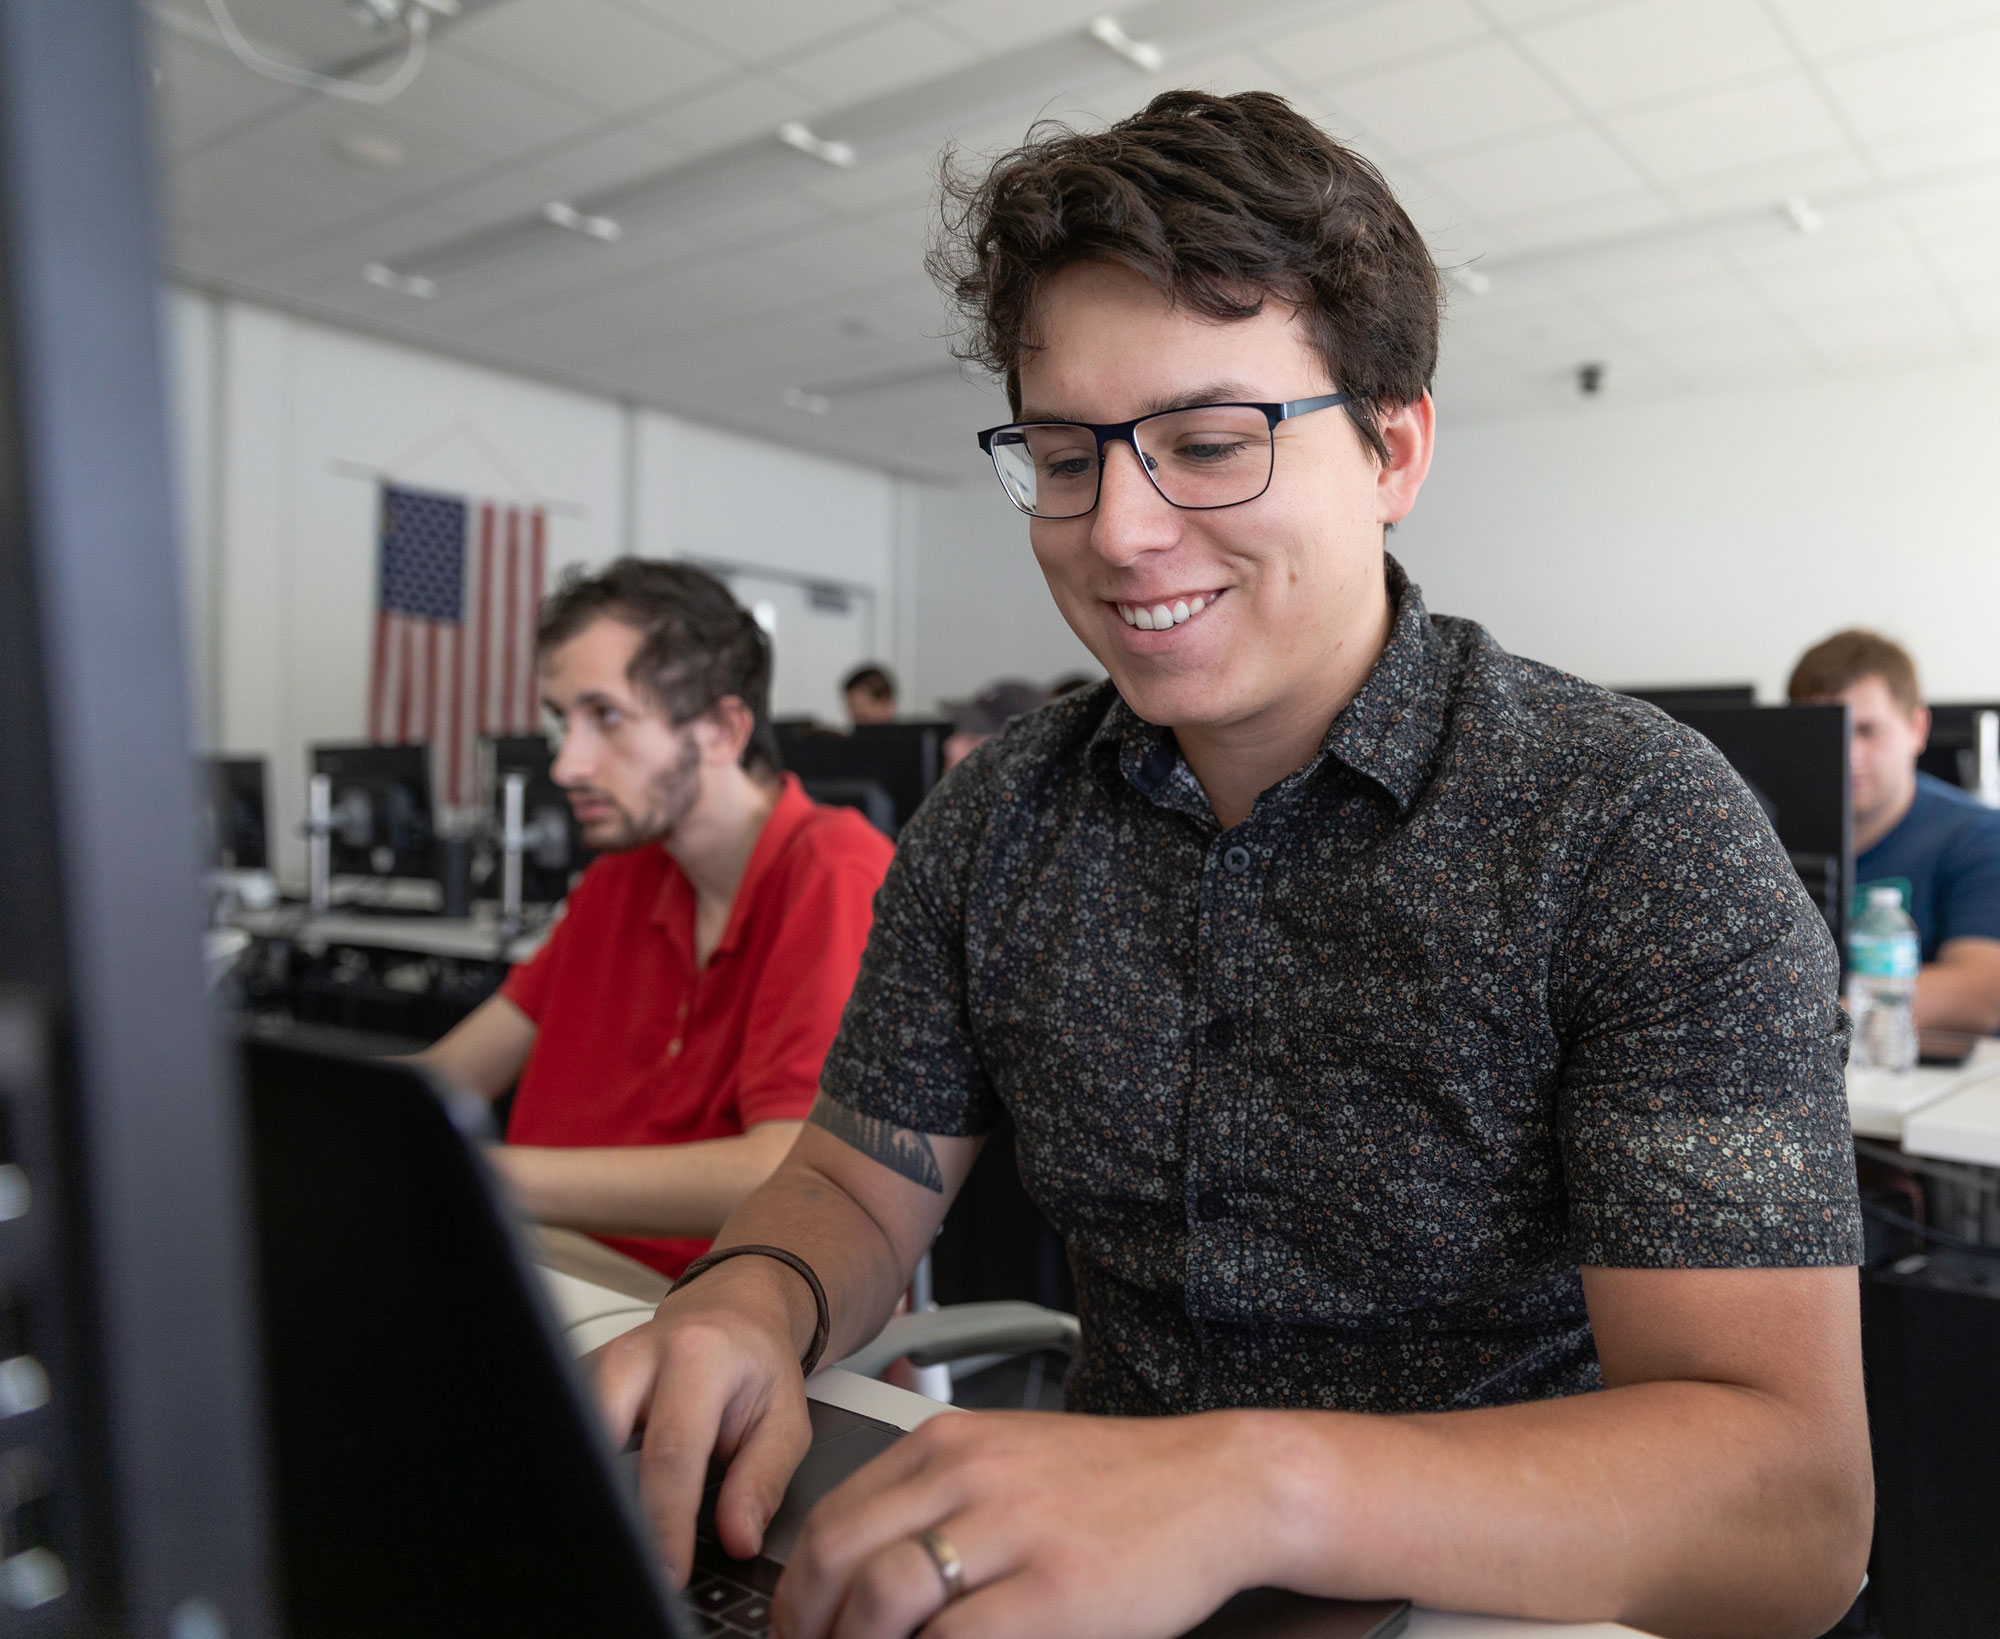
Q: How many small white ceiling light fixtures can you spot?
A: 7